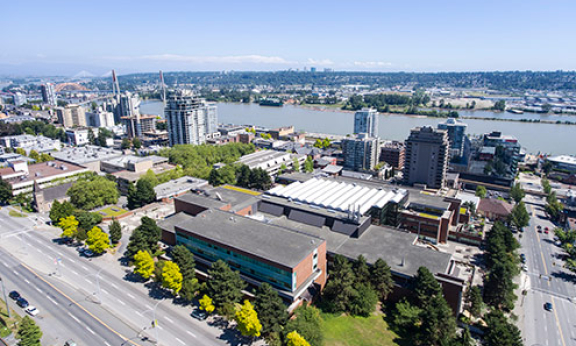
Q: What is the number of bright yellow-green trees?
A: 7